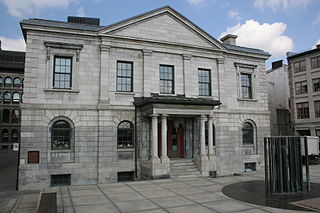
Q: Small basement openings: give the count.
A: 3